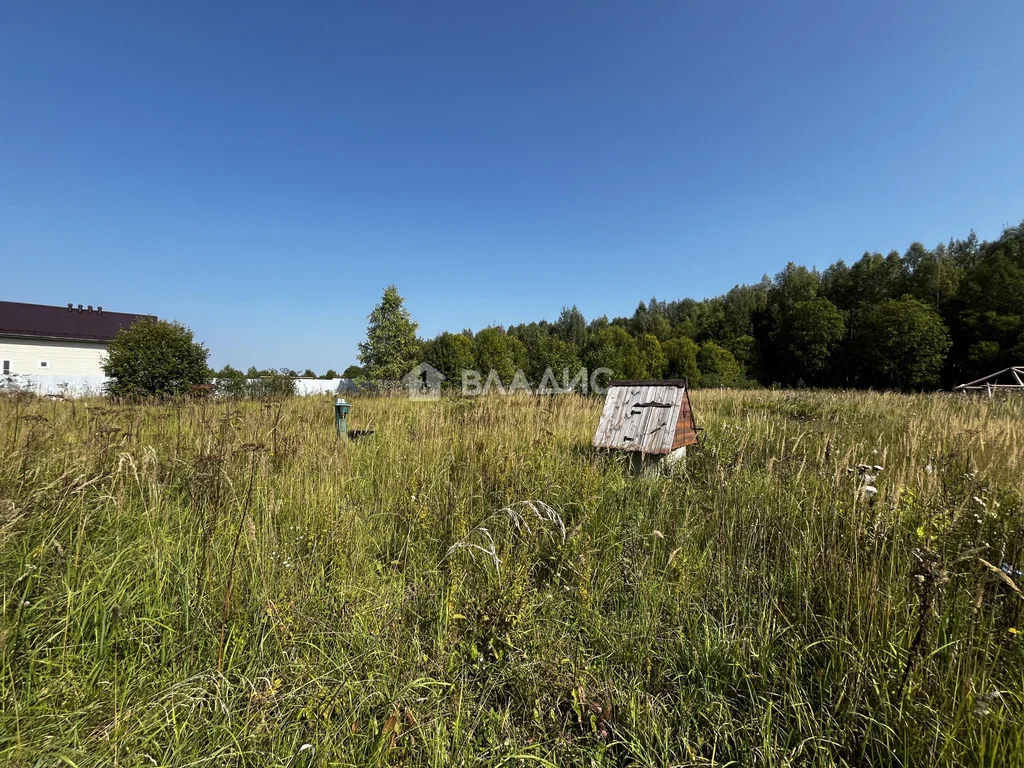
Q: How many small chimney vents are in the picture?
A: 4